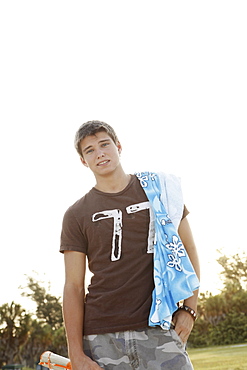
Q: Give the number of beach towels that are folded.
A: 1